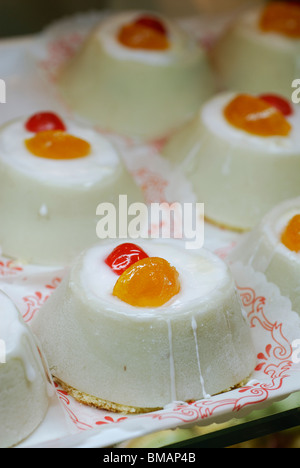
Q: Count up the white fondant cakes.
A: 7